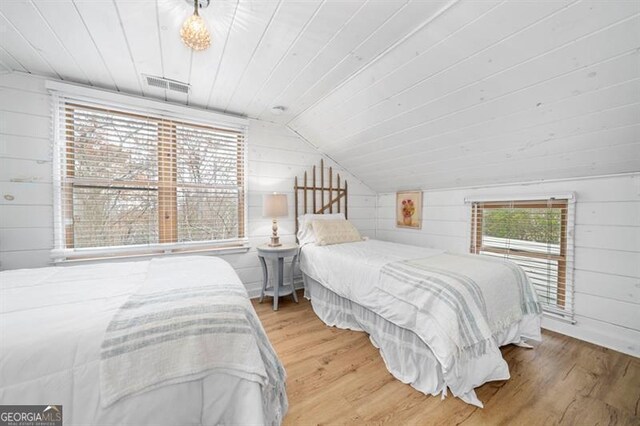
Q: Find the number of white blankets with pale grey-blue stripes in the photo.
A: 2